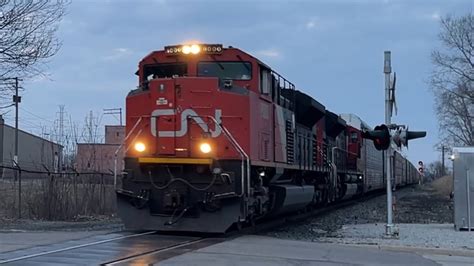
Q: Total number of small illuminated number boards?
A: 2